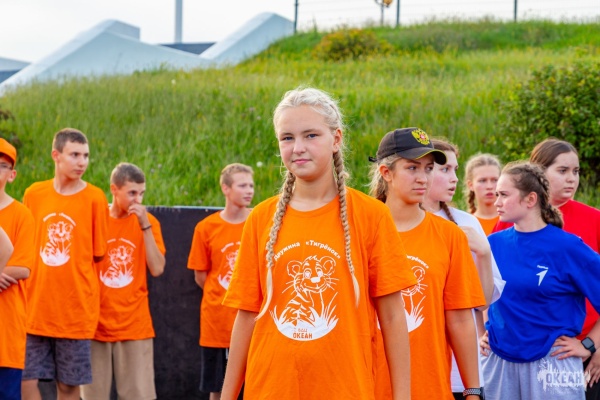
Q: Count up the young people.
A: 10